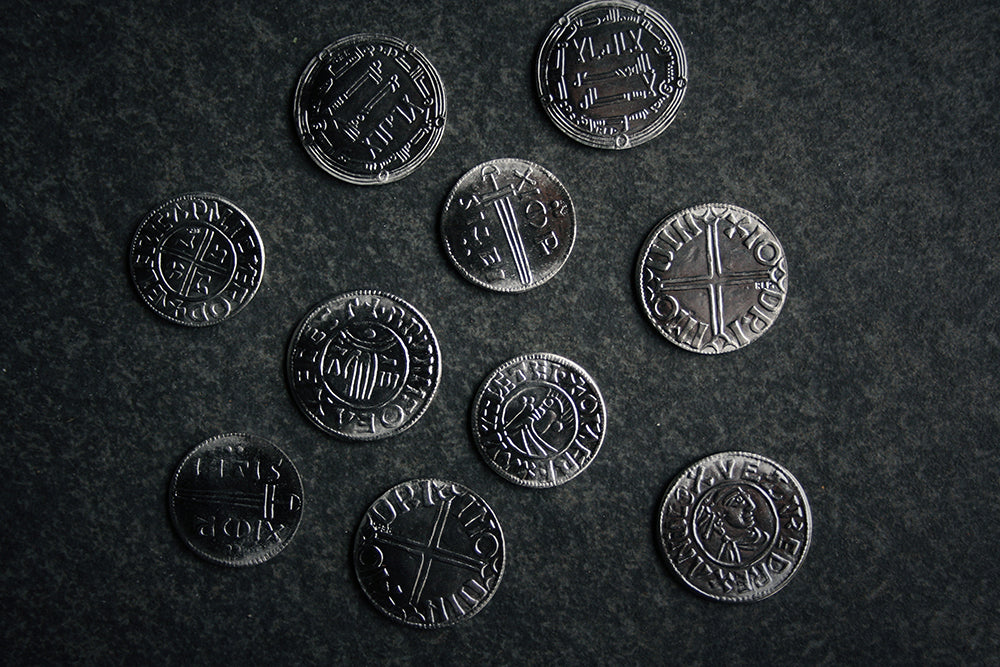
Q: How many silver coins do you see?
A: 10